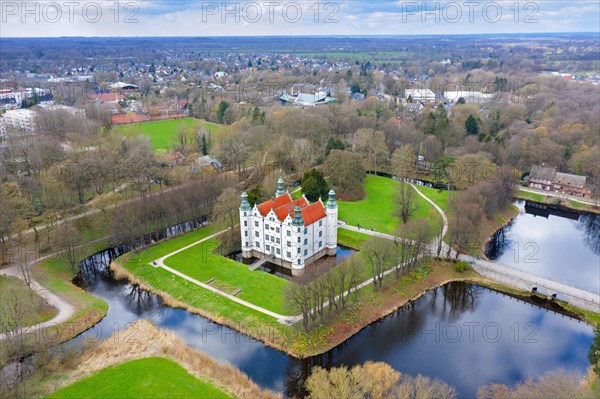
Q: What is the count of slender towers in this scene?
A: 4